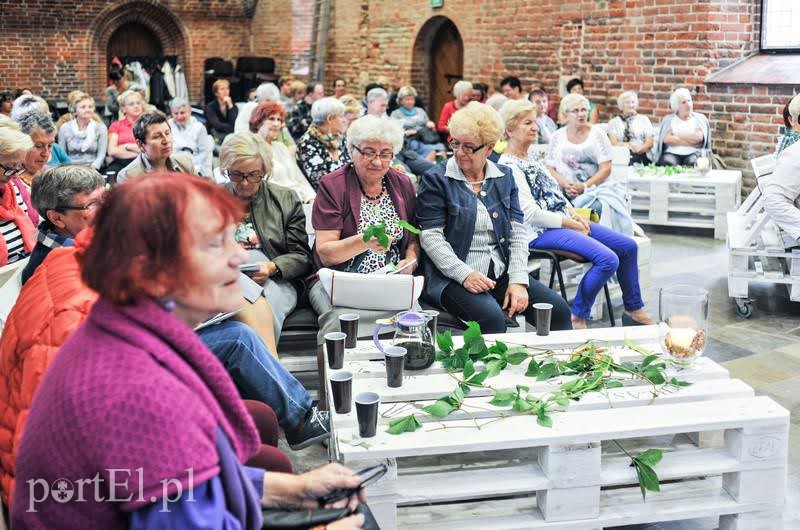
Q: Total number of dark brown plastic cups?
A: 7